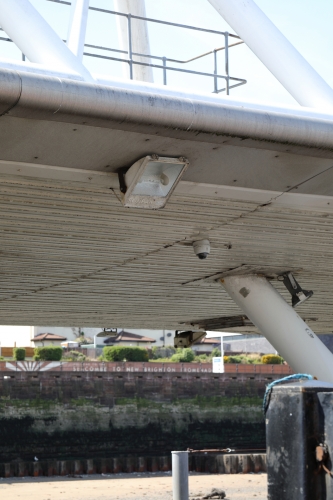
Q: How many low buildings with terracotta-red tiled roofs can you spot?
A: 3